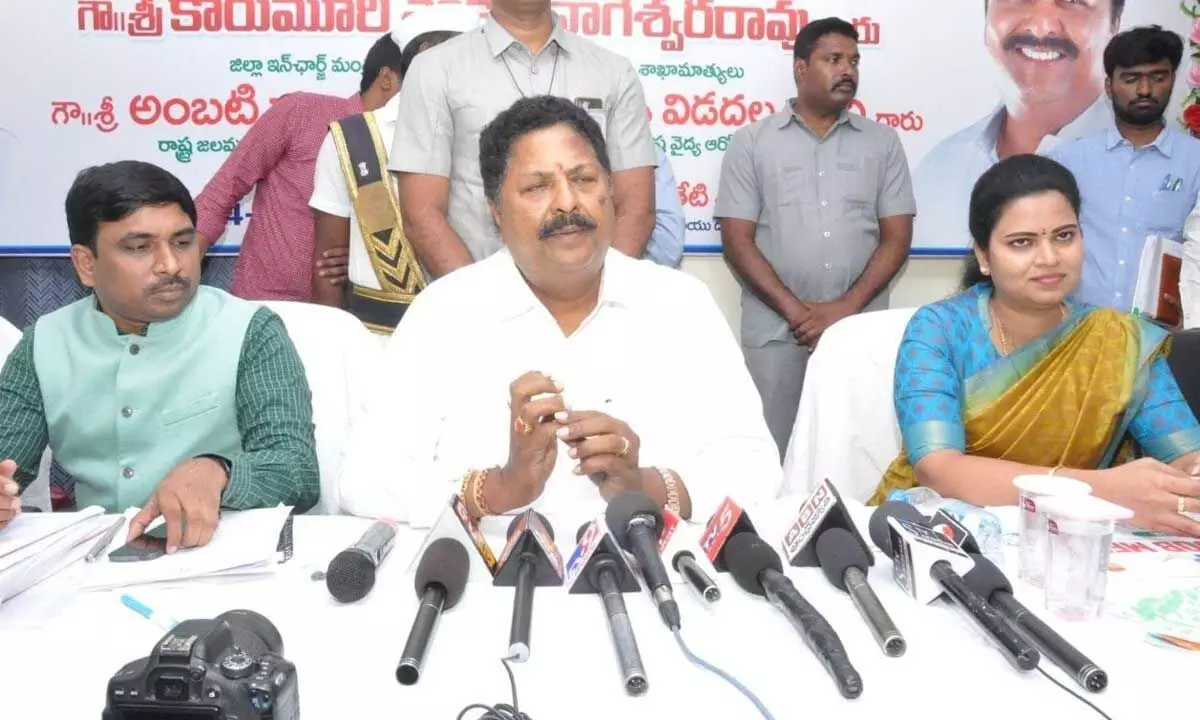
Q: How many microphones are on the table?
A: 10